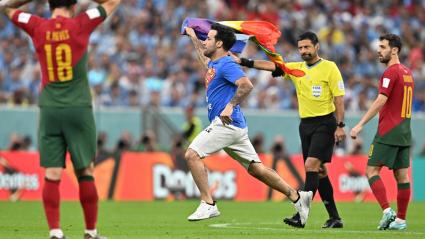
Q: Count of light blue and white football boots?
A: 2